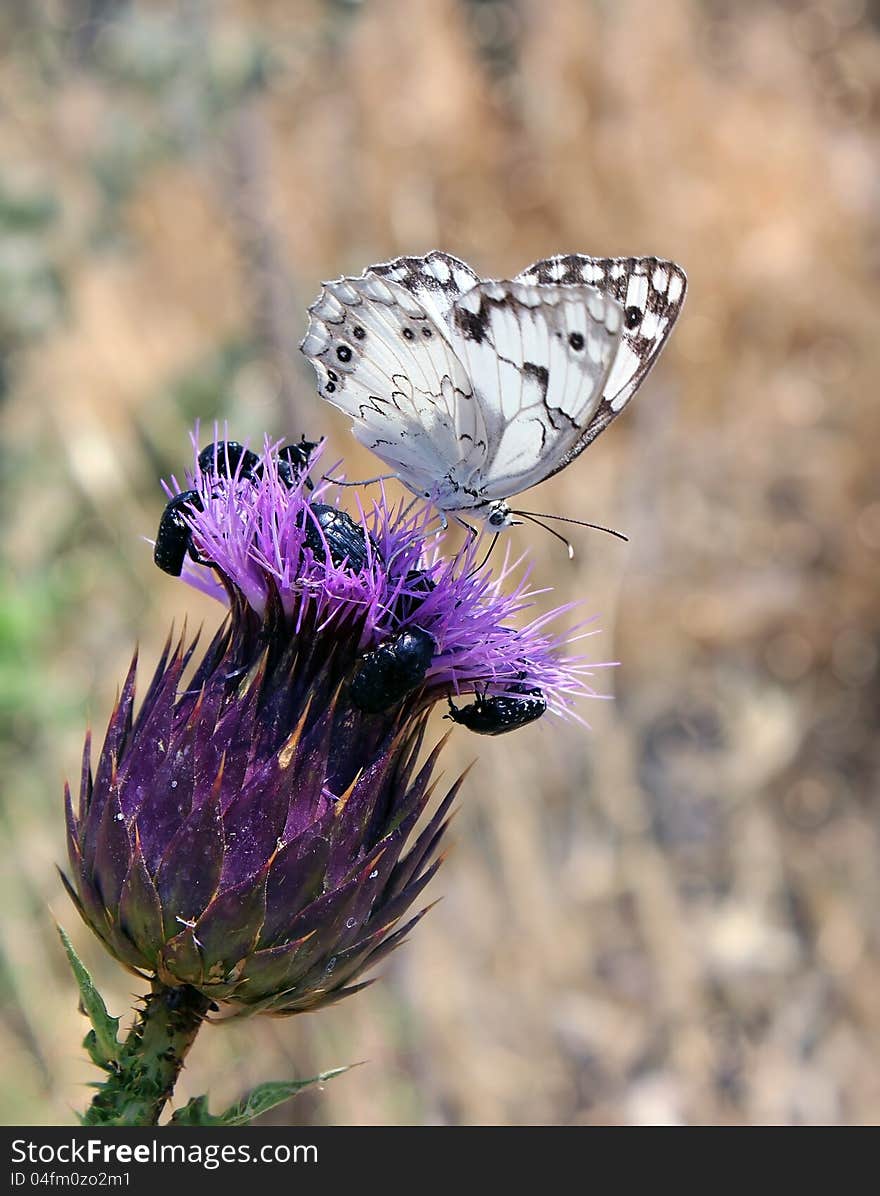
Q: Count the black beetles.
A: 7